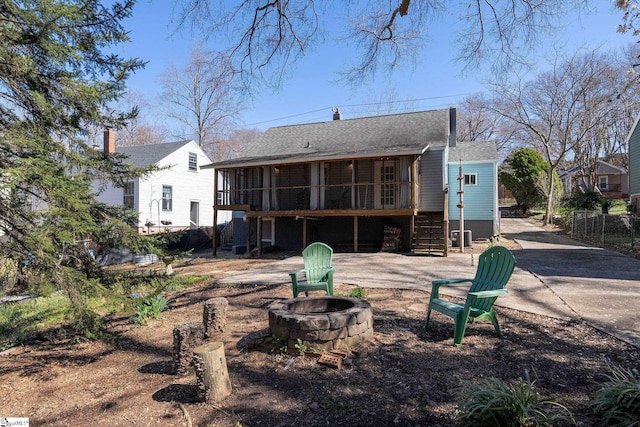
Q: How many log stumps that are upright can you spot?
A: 3